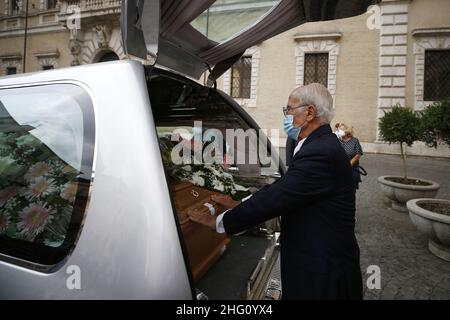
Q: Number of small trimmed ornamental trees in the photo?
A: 2